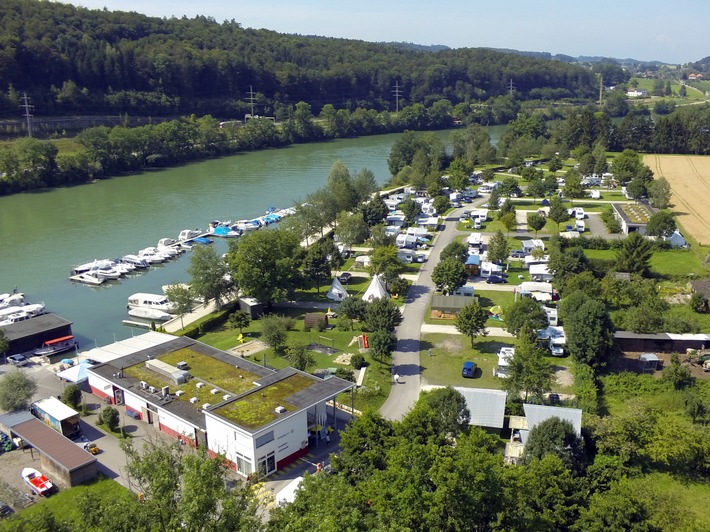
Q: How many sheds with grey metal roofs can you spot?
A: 2